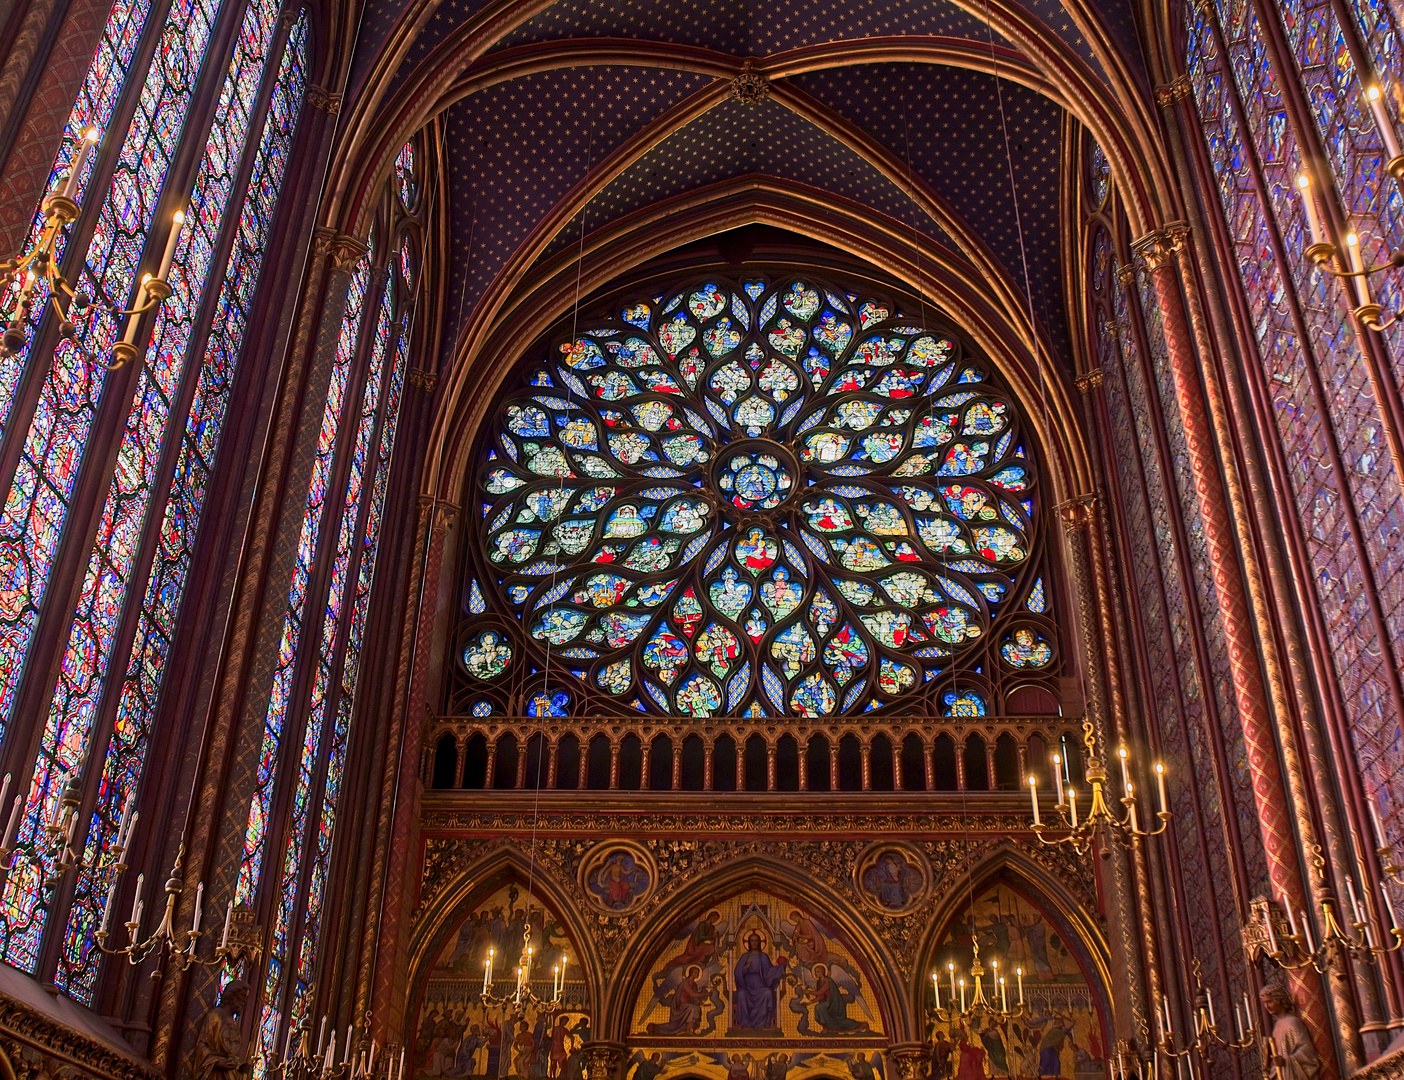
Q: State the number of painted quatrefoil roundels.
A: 2